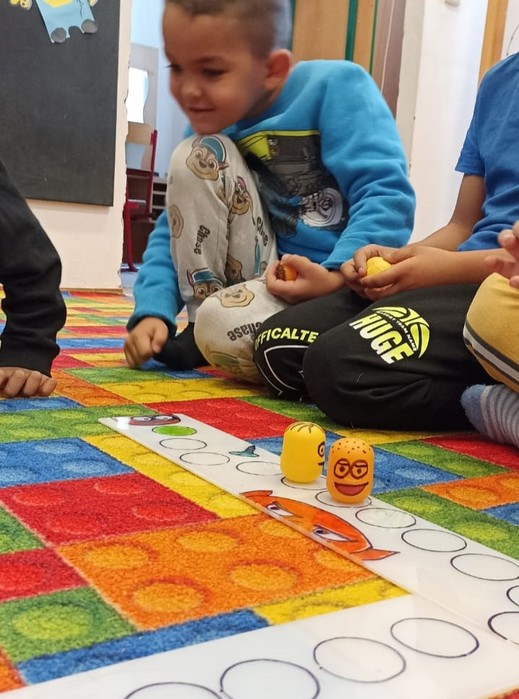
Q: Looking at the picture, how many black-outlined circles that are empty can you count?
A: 12